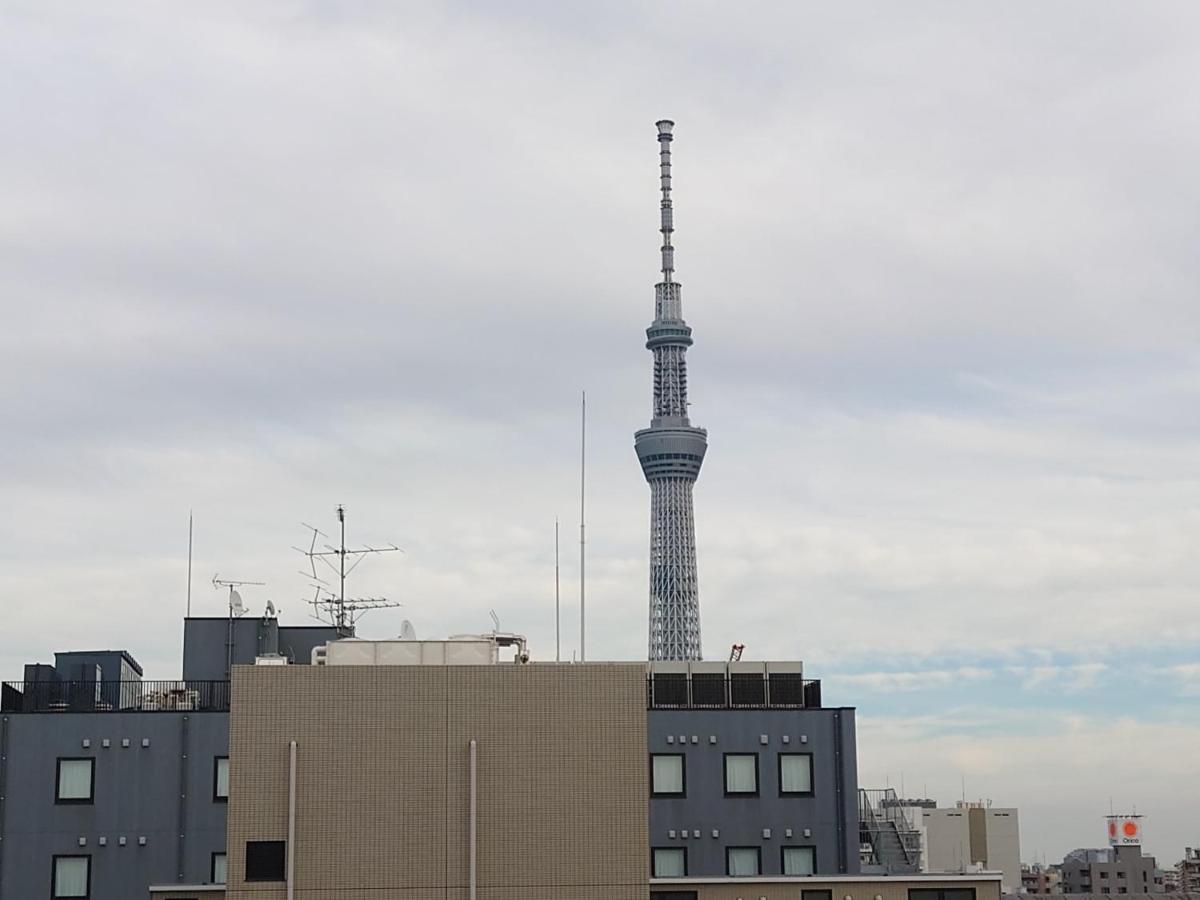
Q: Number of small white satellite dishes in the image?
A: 3